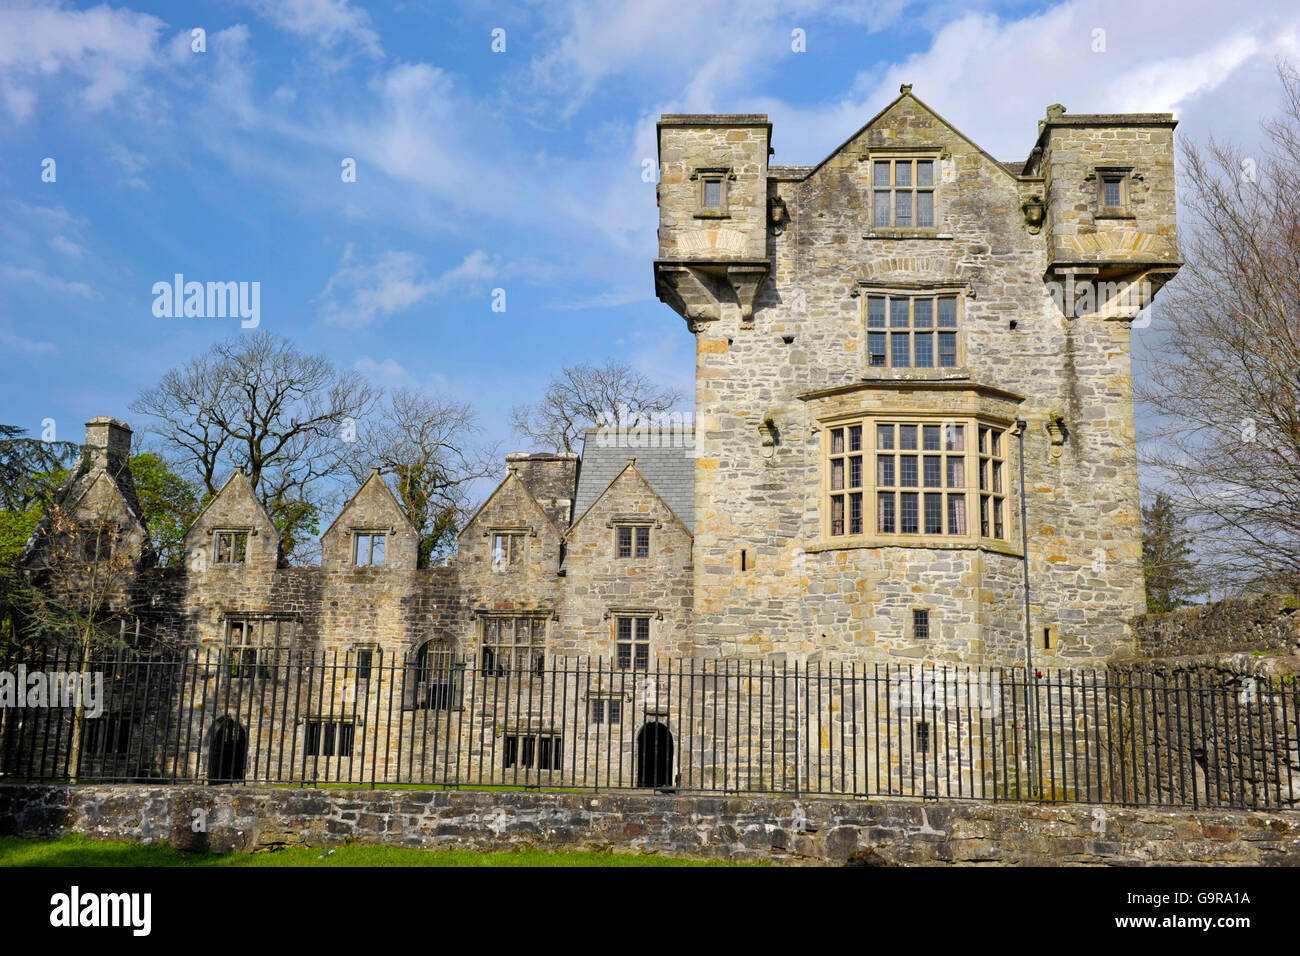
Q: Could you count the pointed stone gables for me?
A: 6